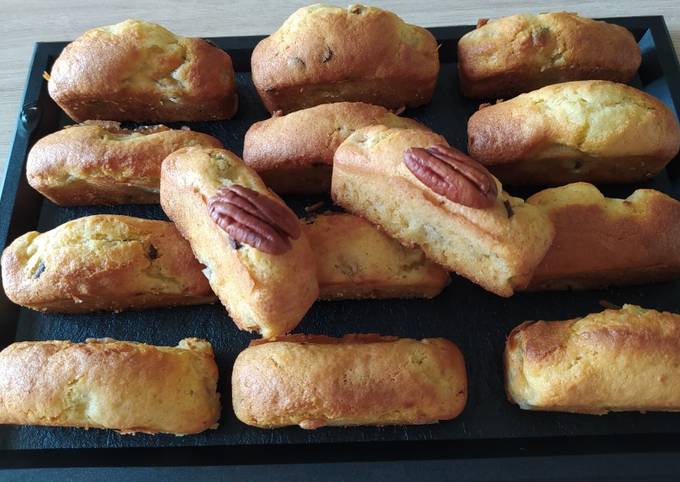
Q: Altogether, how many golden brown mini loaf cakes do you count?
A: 14